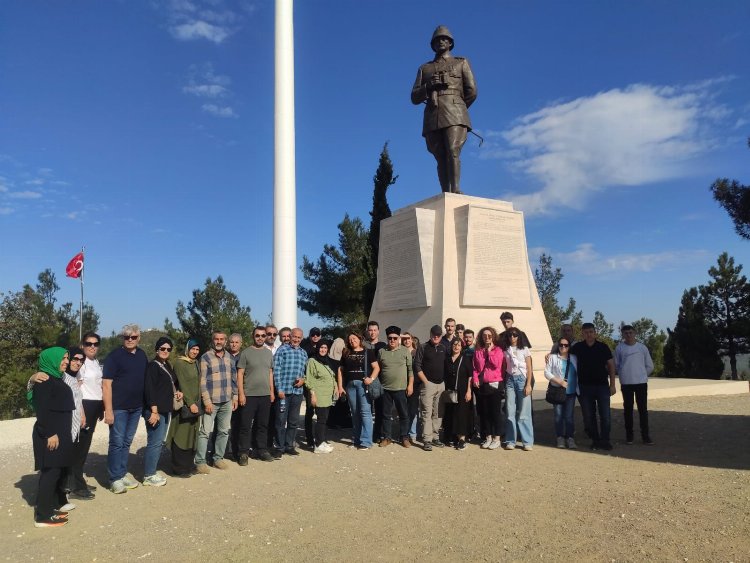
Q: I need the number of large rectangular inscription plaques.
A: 2